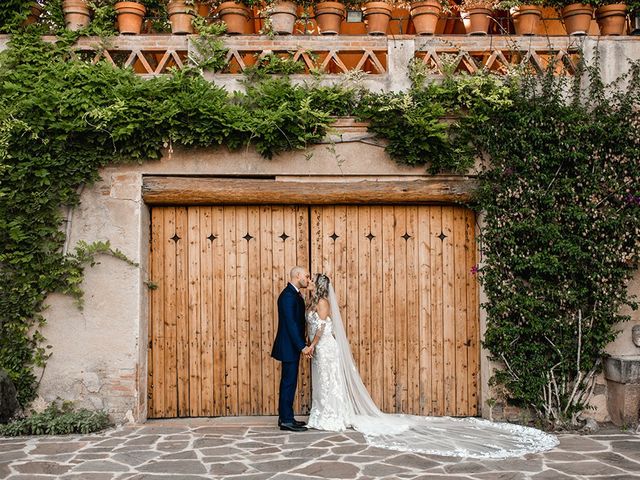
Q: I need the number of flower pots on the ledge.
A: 13